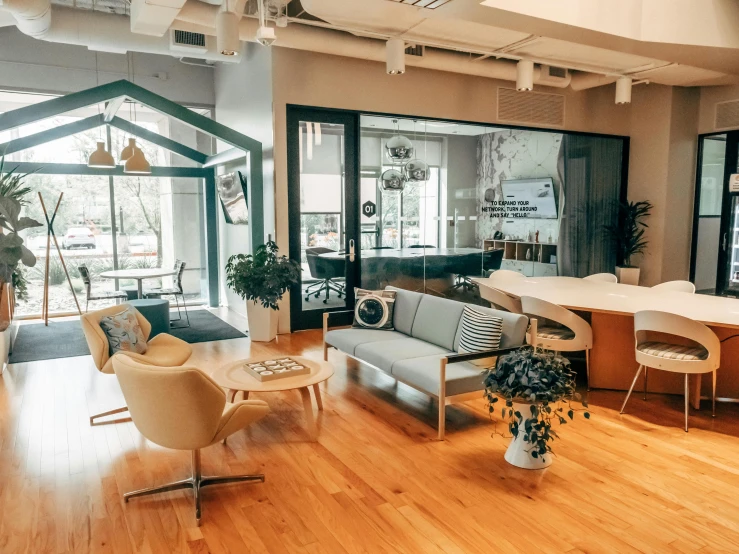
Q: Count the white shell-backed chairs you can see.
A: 6